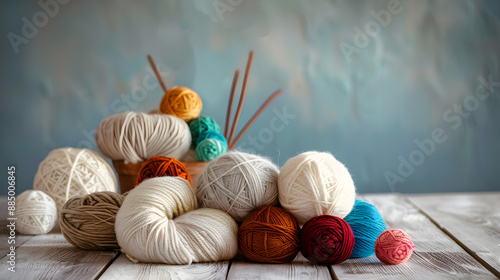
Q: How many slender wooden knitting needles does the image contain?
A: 4